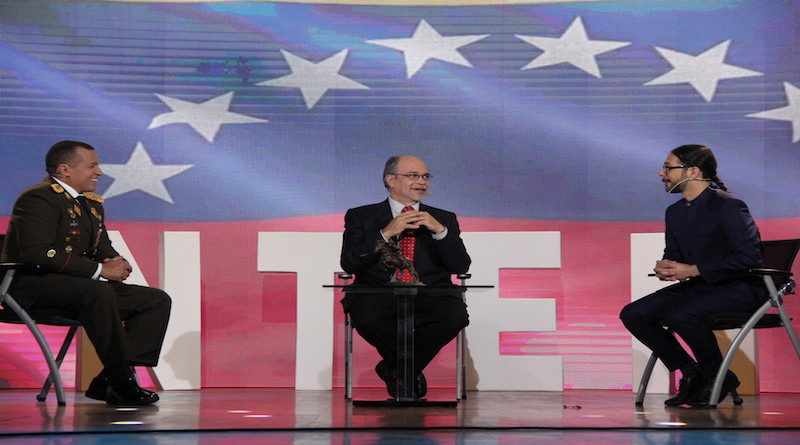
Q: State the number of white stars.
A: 7